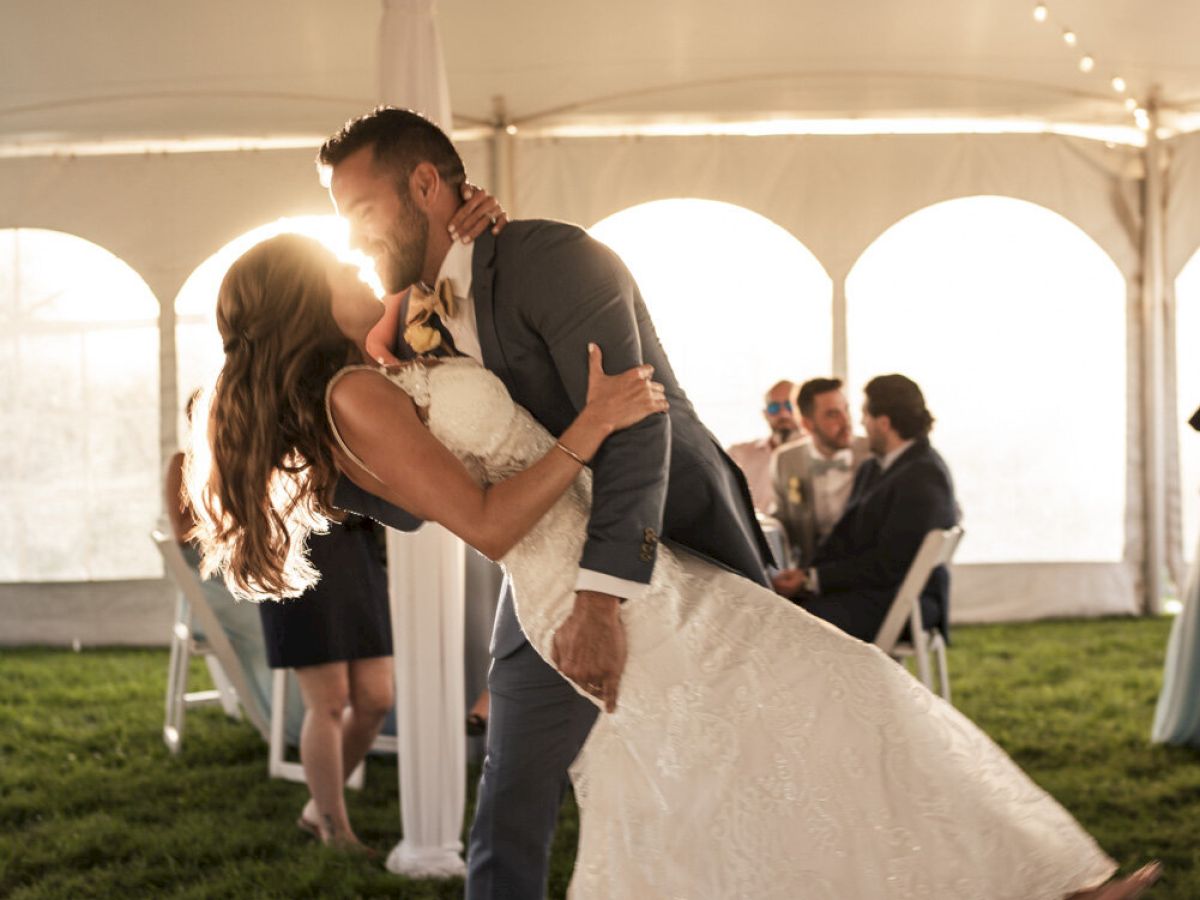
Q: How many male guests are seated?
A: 3